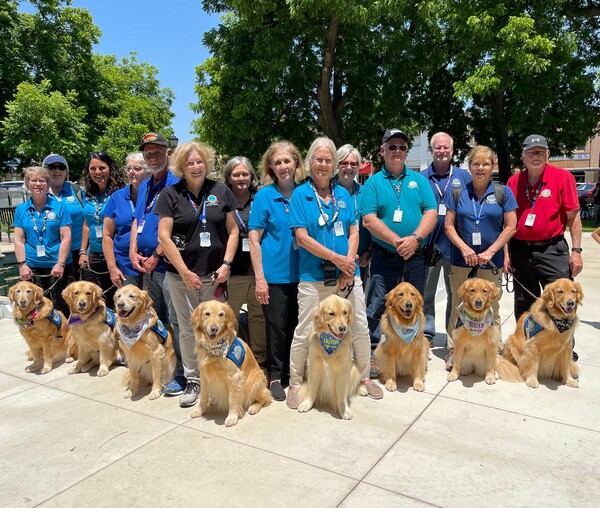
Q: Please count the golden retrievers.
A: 8